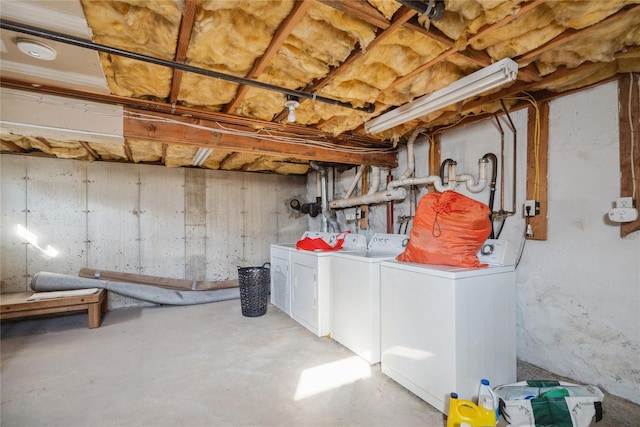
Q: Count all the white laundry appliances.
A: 4